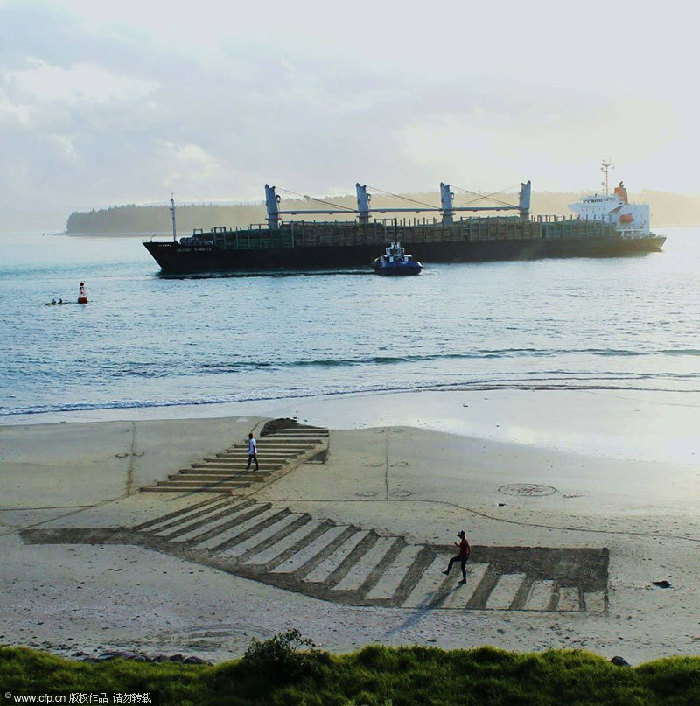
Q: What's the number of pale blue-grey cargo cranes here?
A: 4